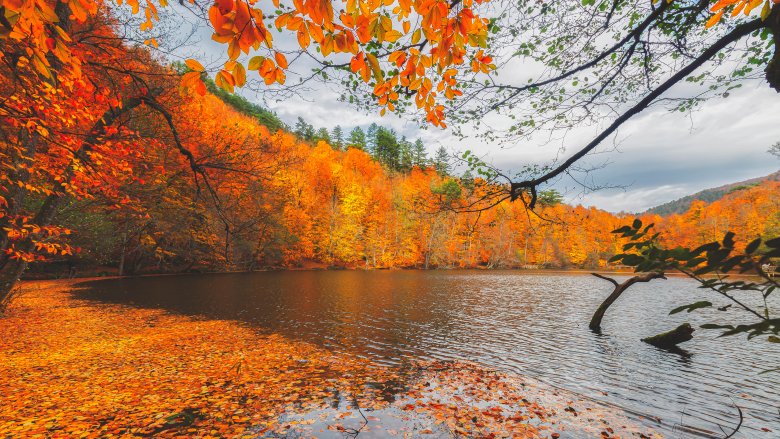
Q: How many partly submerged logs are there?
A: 2